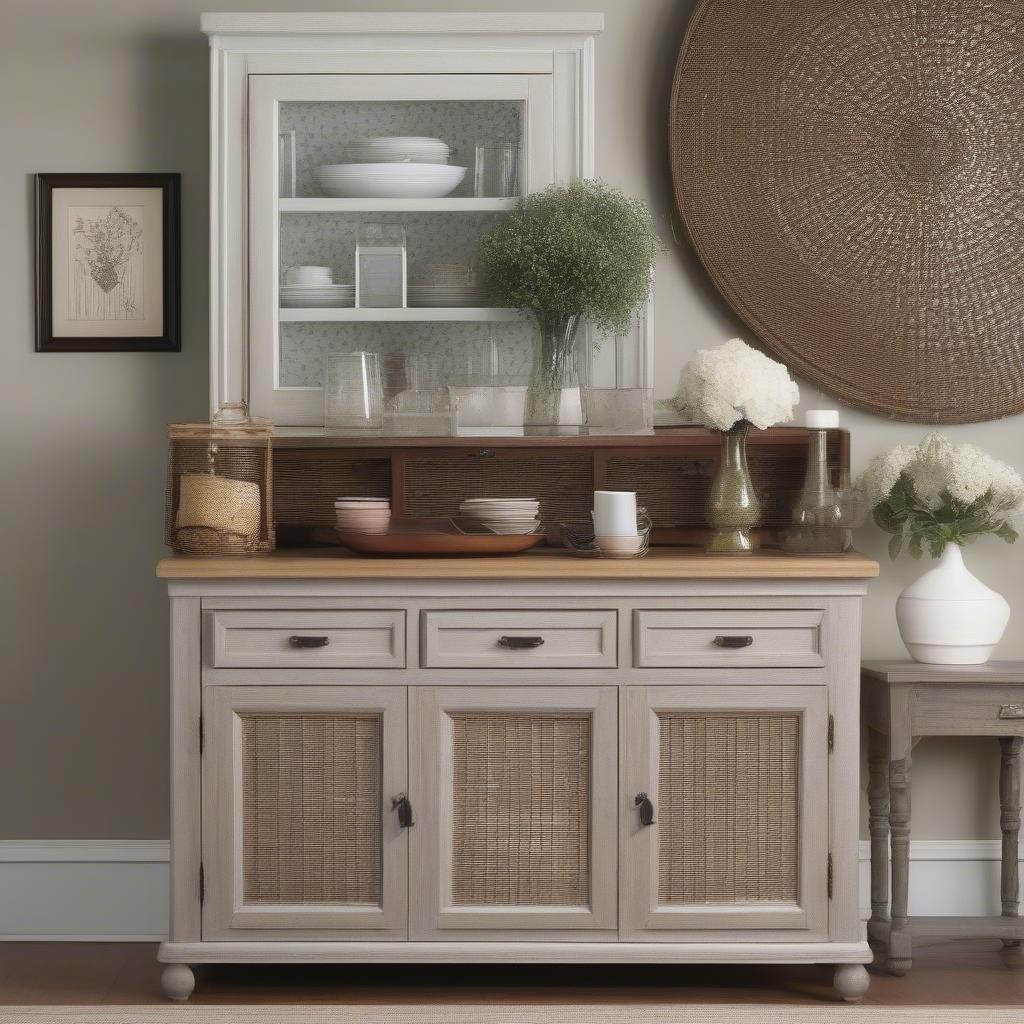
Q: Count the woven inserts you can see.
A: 3